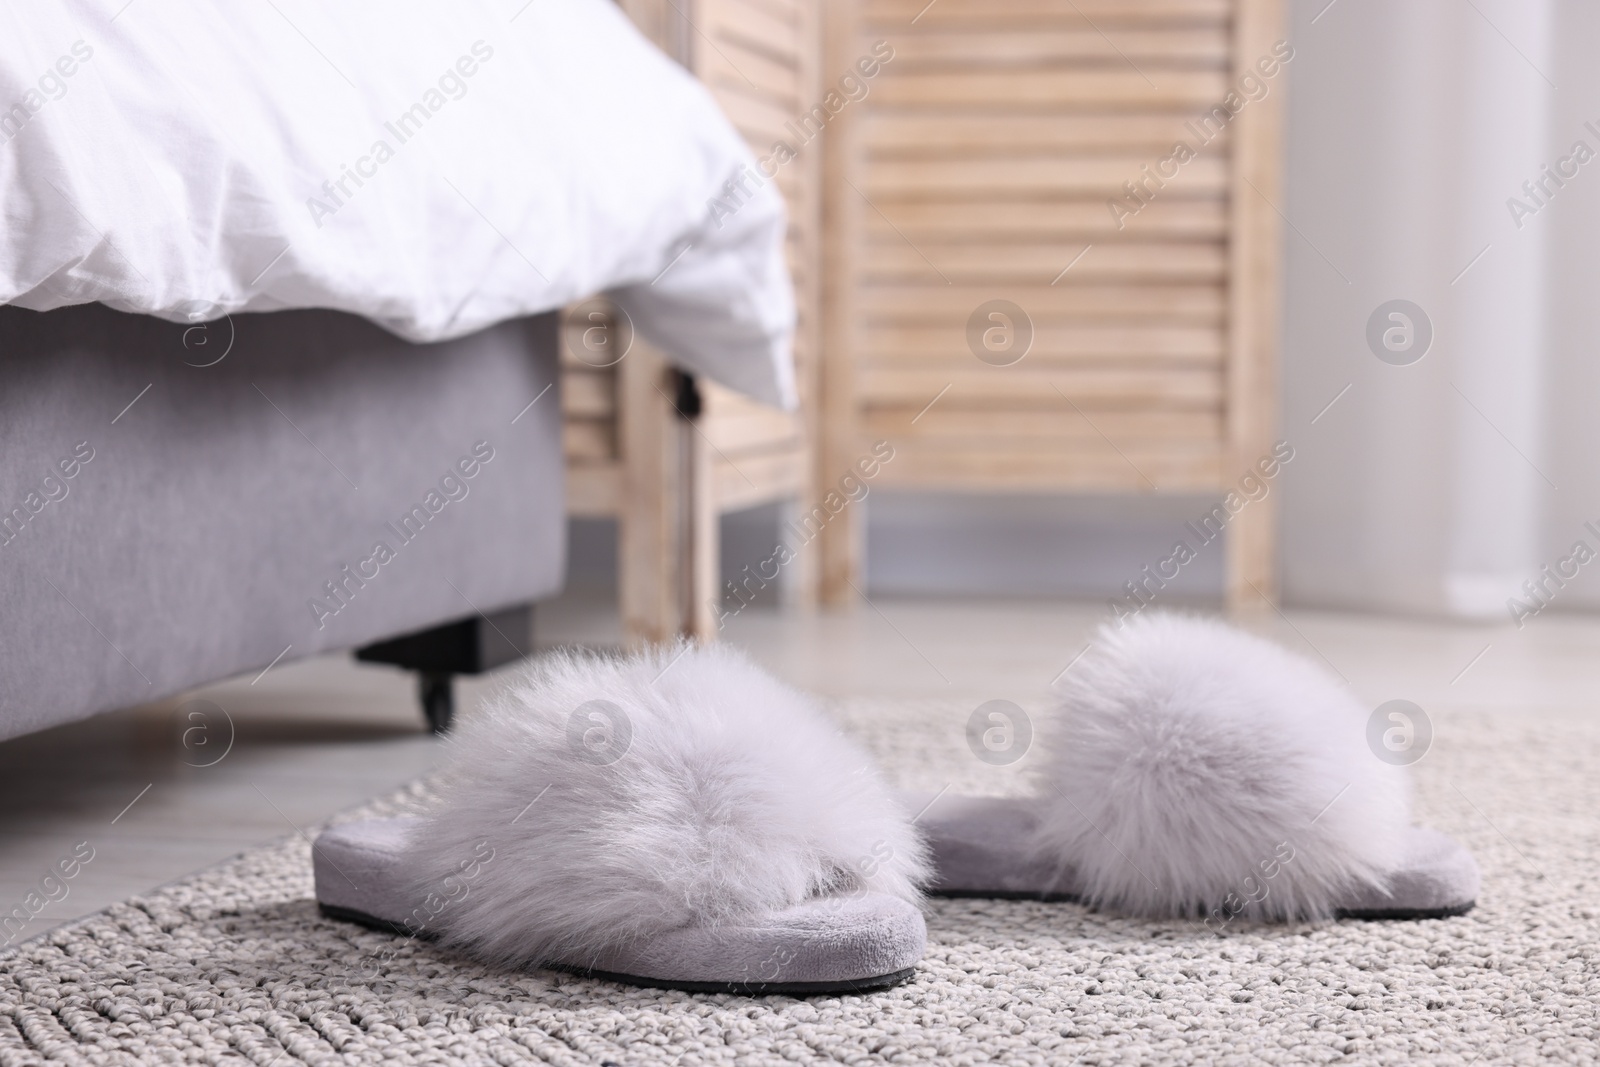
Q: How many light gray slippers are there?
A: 2